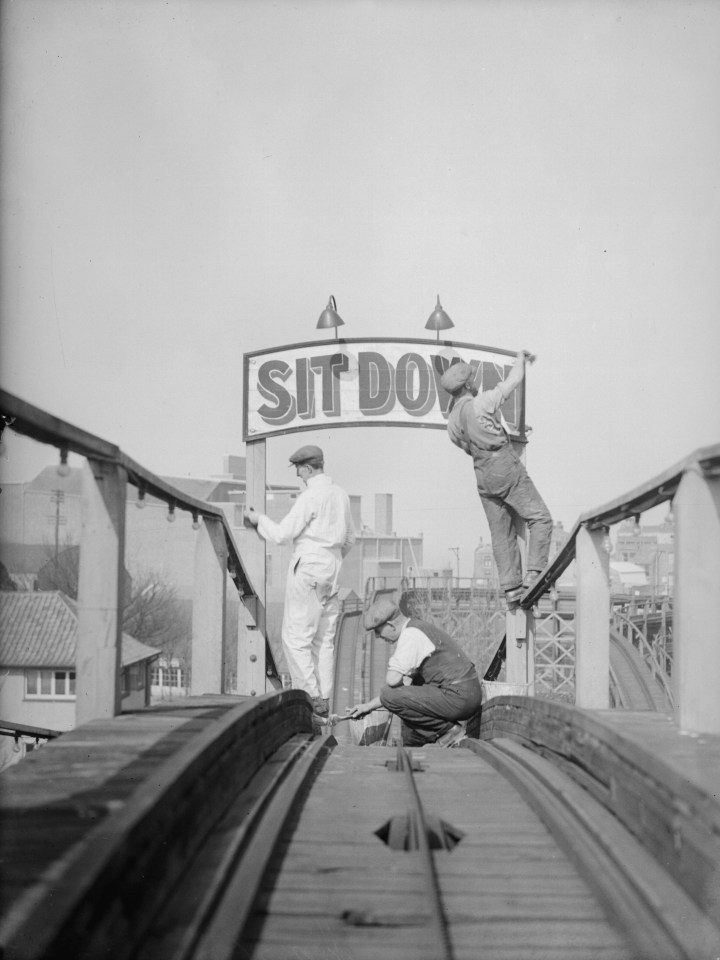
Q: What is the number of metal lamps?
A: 2